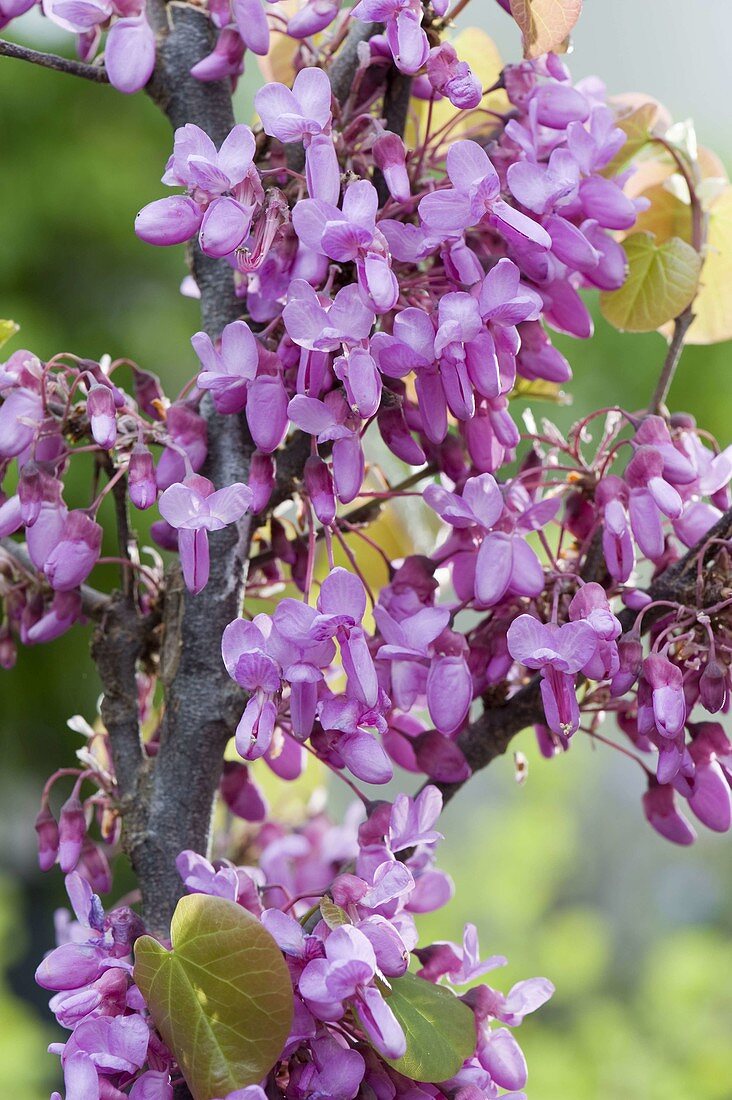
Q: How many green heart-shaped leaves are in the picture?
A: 3